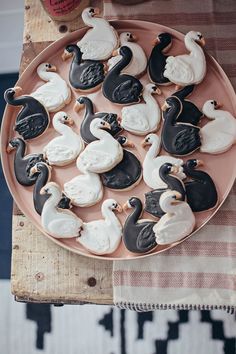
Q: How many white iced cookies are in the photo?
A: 13